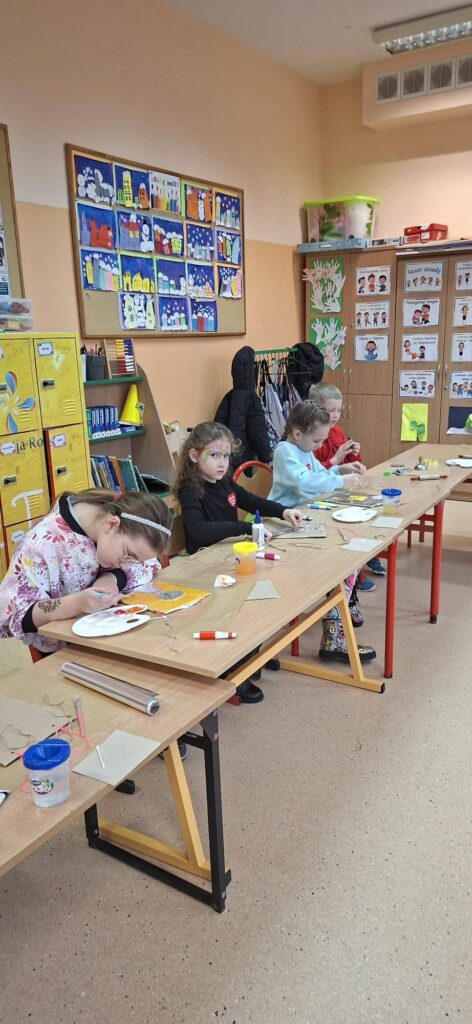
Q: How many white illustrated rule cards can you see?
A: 11